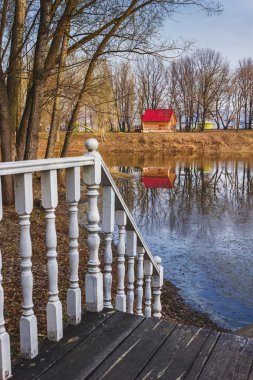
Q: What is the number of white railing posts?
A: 11